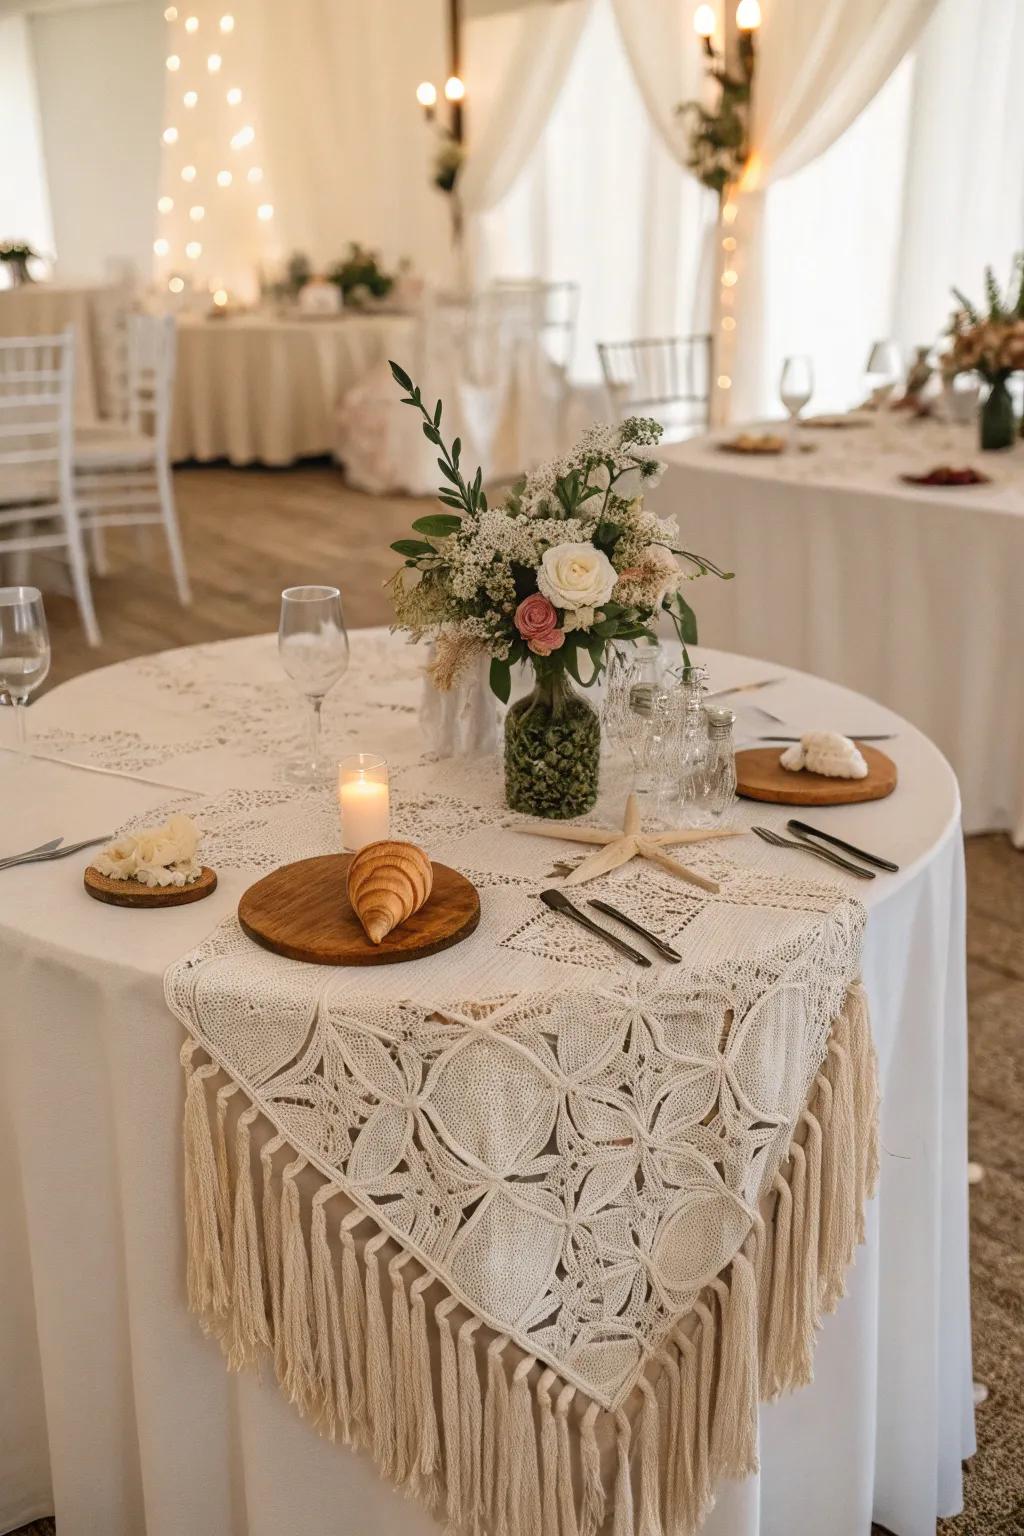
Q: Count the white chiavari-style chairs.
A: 2